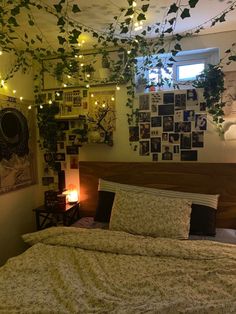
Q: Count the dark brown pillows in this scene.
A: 2